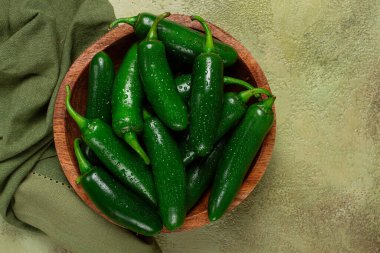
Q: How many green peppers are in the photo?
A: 12